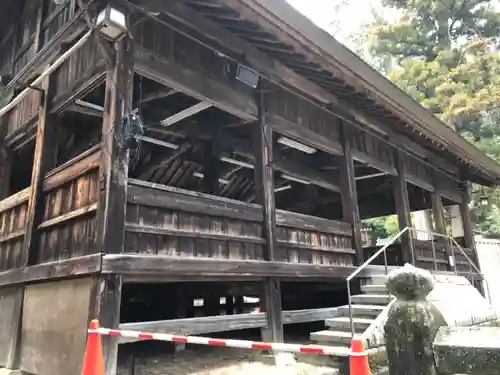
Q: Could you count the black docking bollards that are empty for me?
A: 0